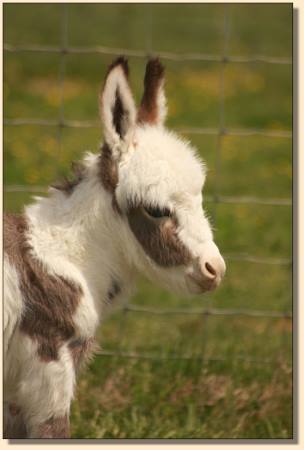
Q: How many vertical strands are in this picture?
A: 3